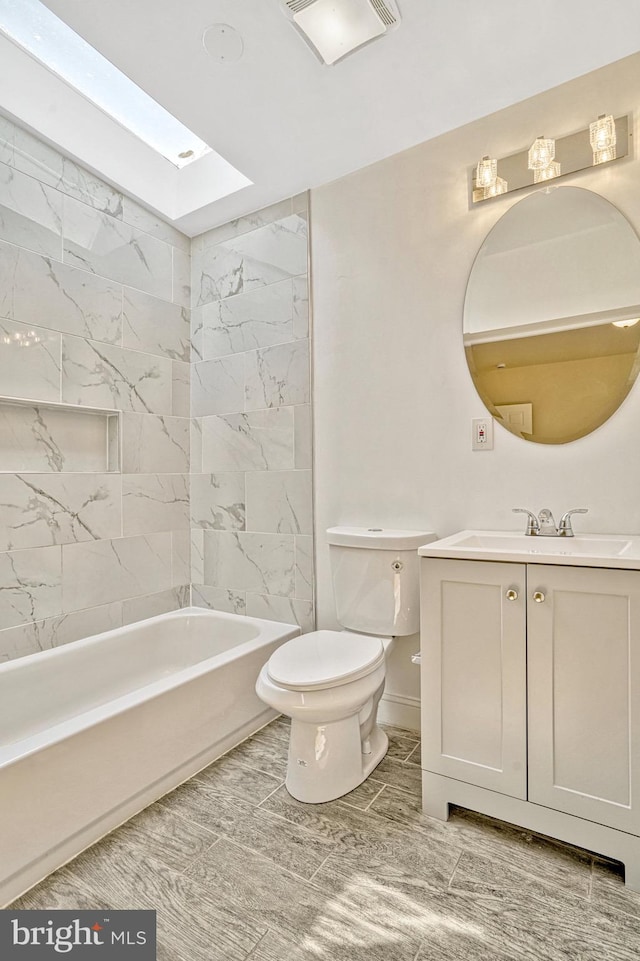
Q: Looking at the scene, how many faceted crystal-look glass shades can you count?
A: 3